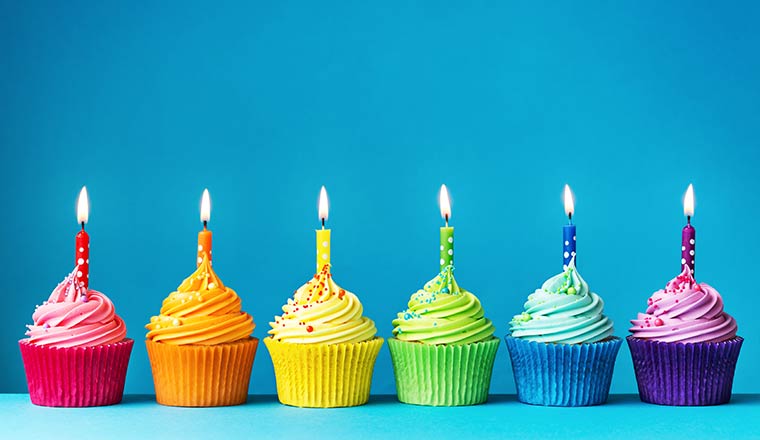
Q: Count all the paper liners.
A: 6